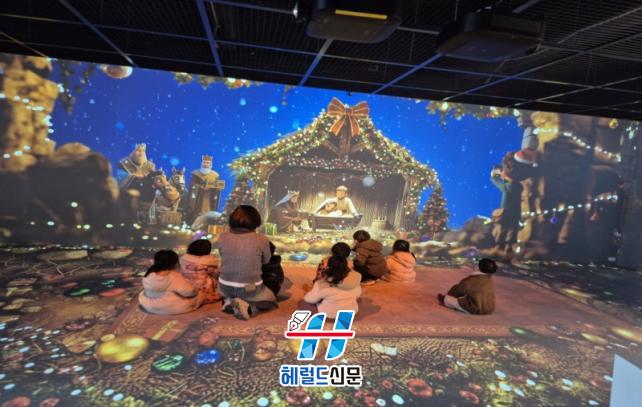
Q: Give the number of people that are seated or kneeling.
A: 9